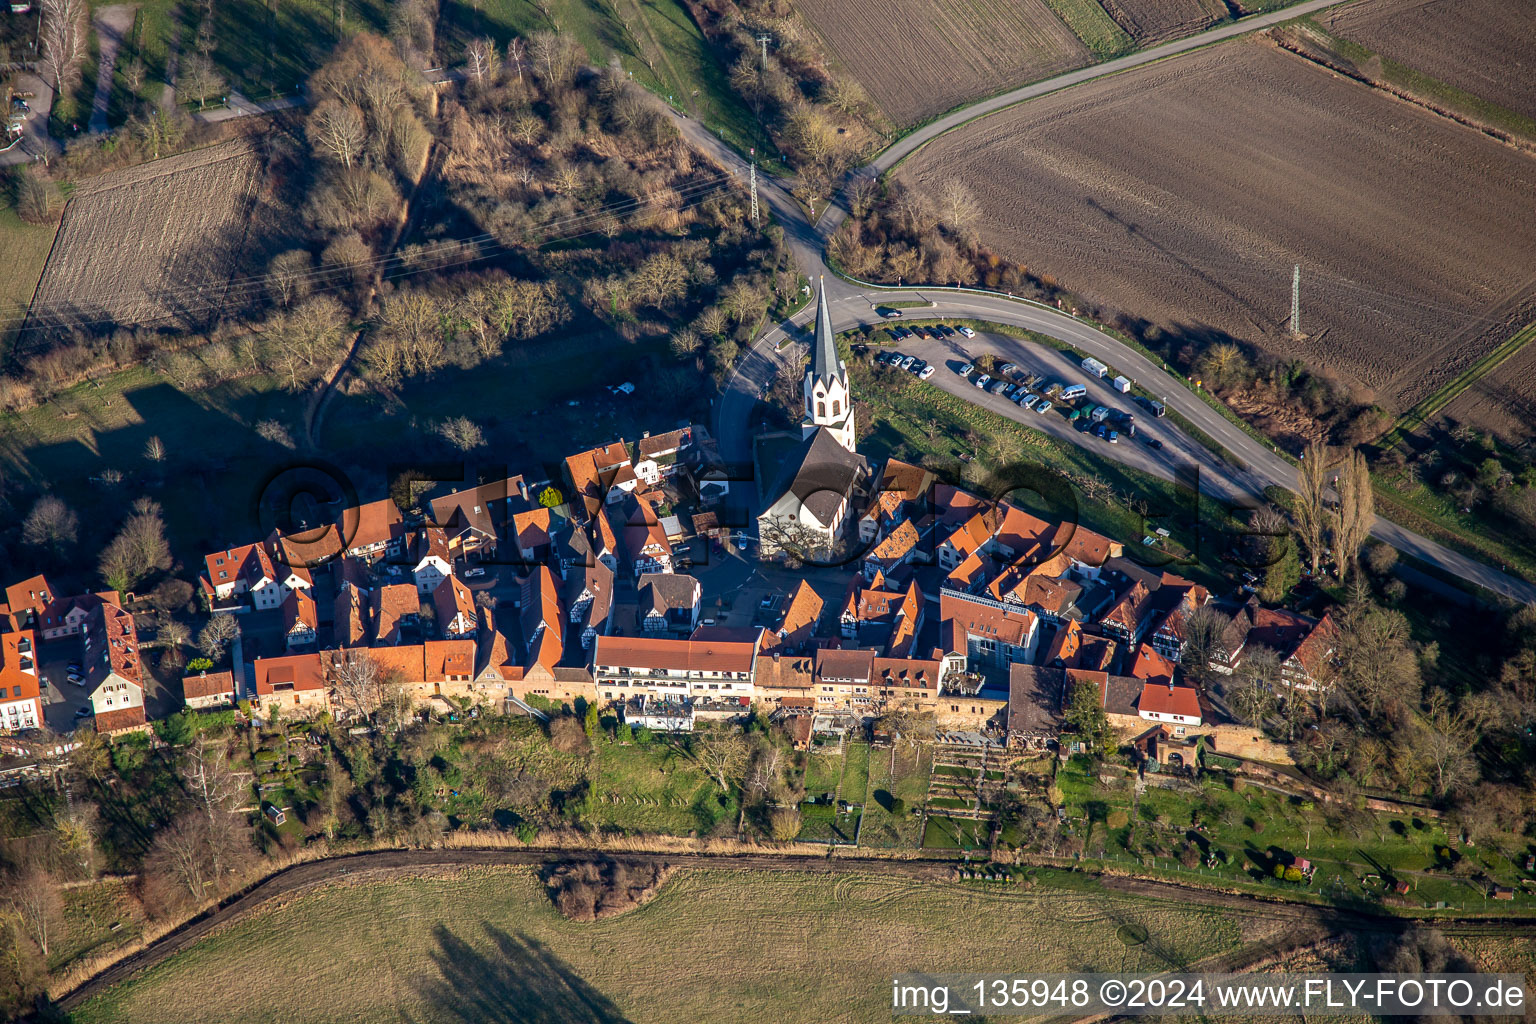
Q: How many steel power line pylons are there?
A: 3